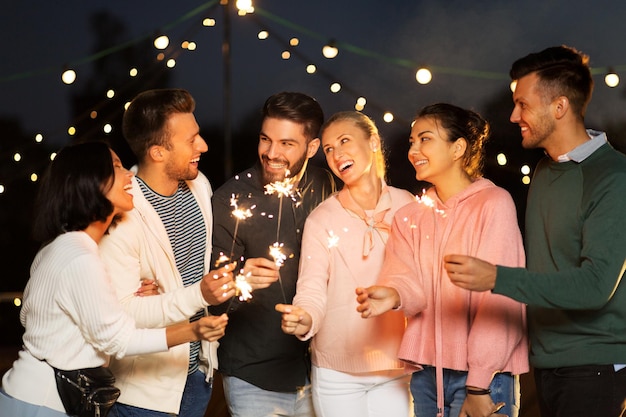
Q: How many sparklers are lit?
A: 6